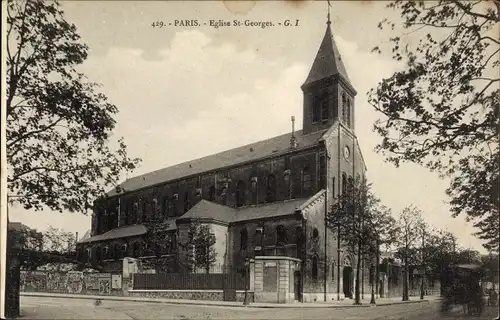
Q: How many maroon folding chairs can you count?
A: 0